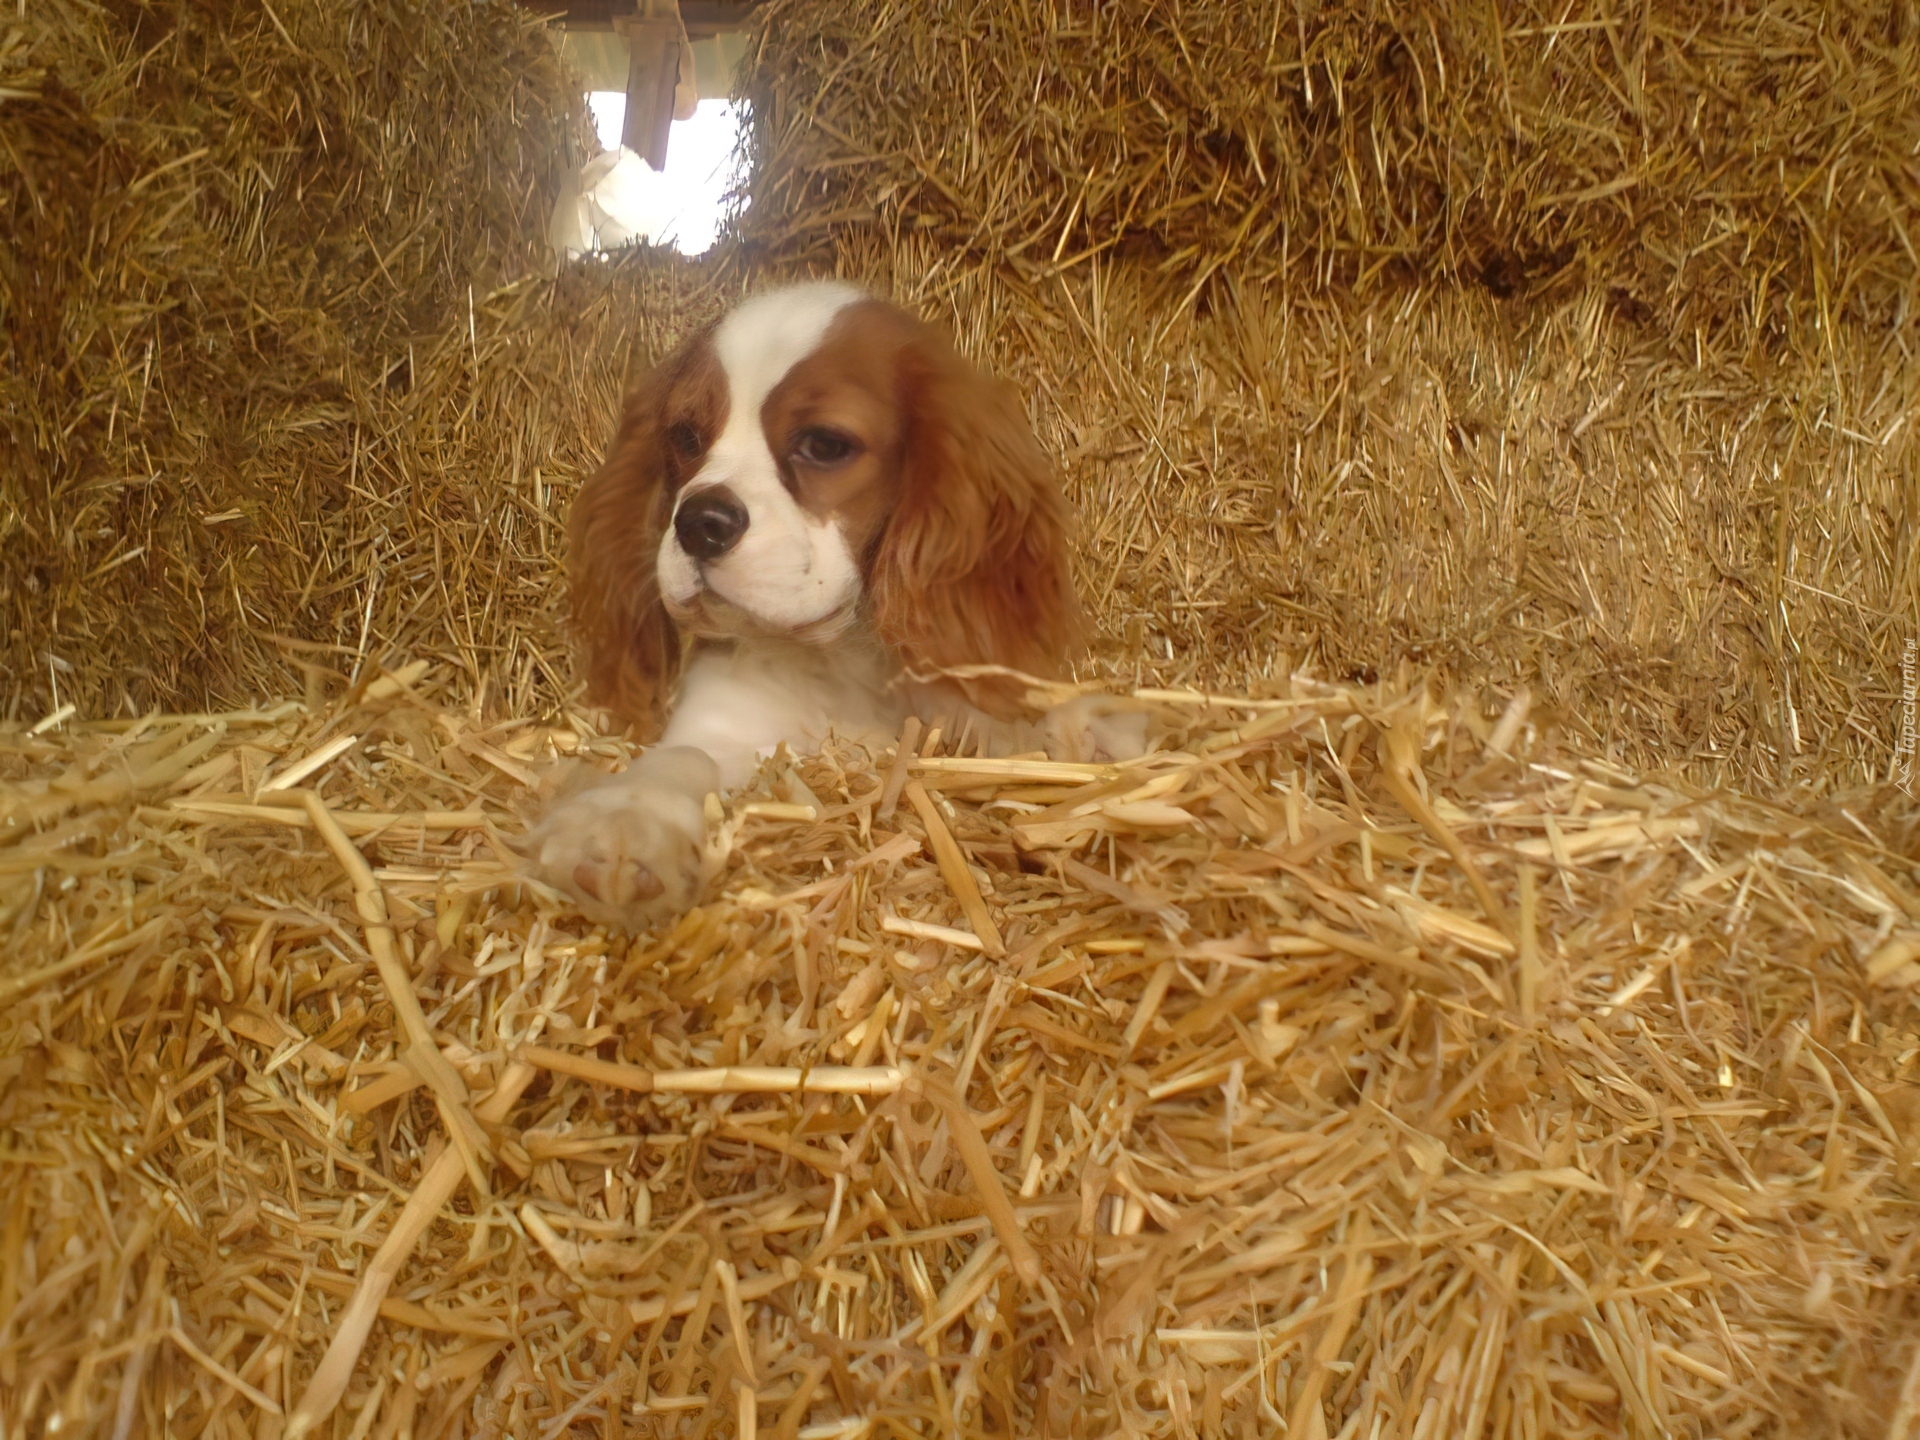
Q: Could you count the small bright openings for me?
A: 1